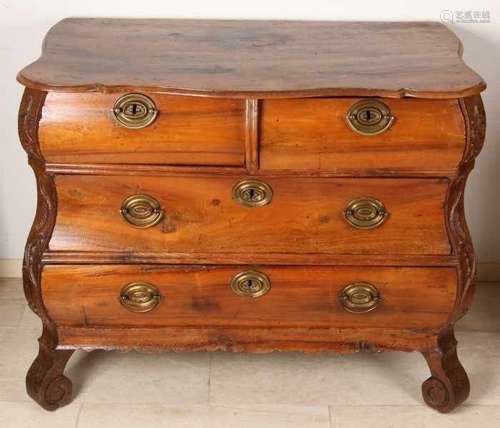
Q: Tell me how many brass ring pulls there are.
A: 6